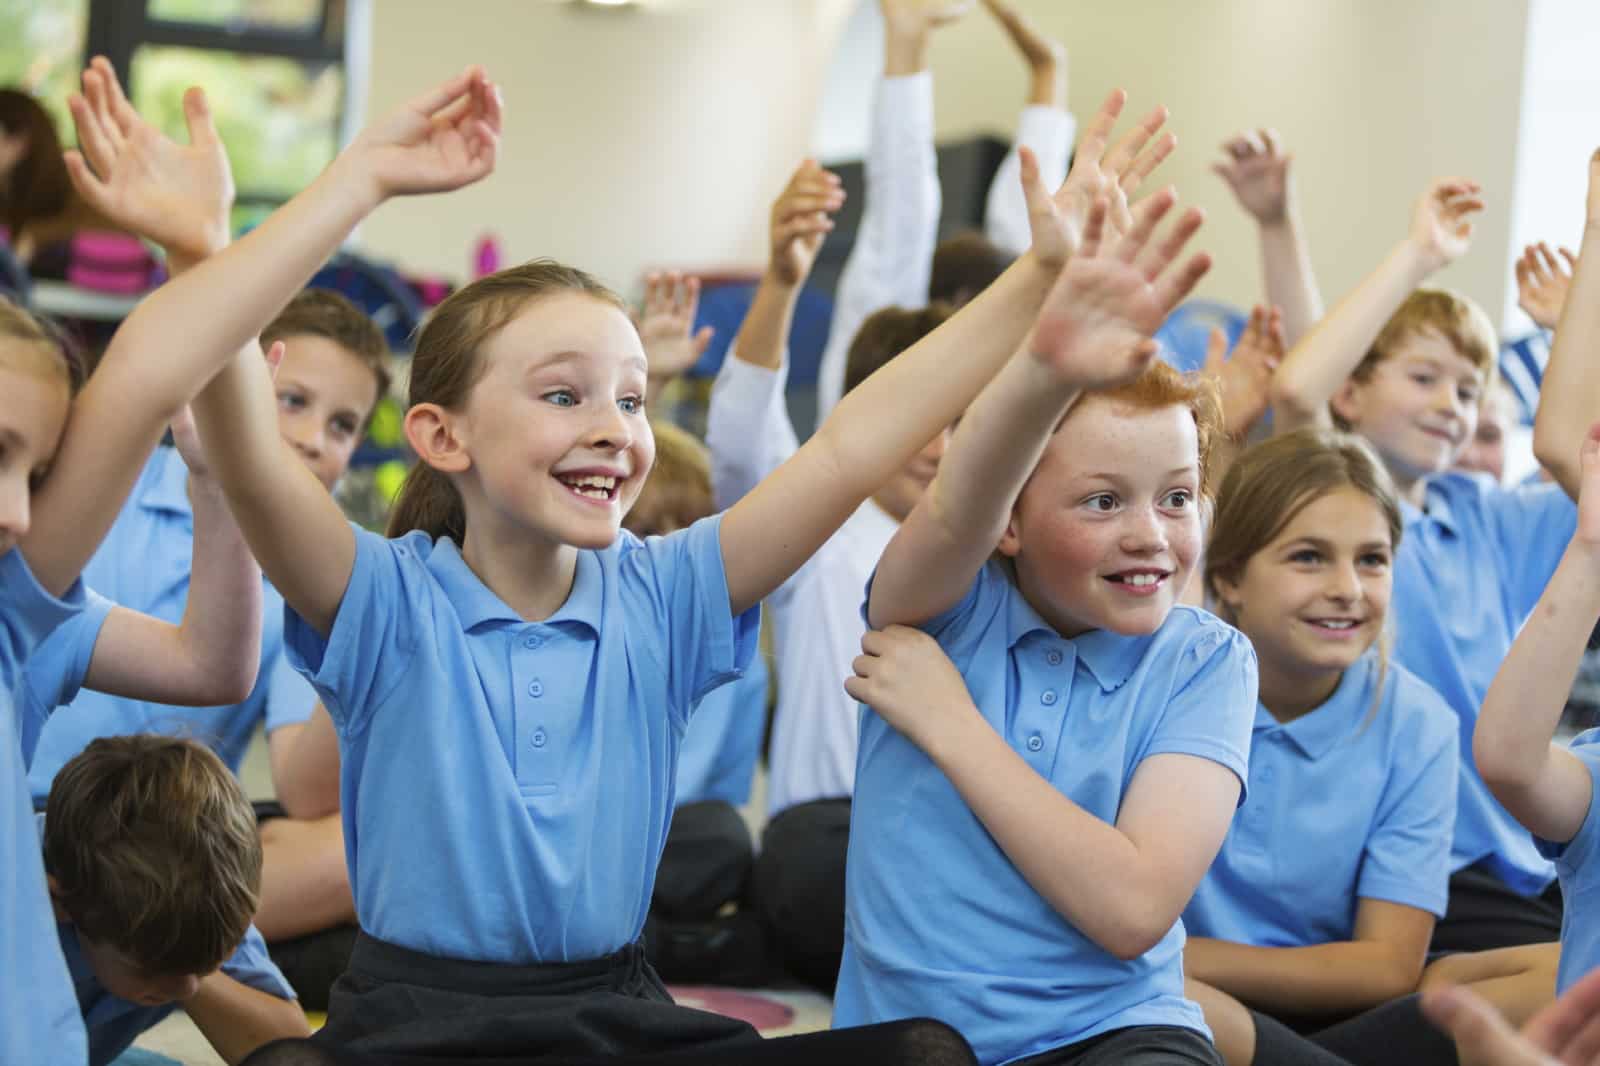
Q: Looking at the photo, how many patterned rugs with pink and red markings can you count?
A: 1